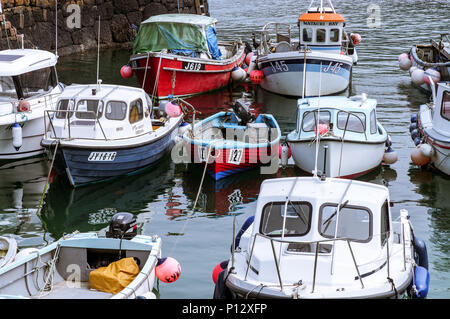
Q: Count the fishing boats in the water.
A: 10